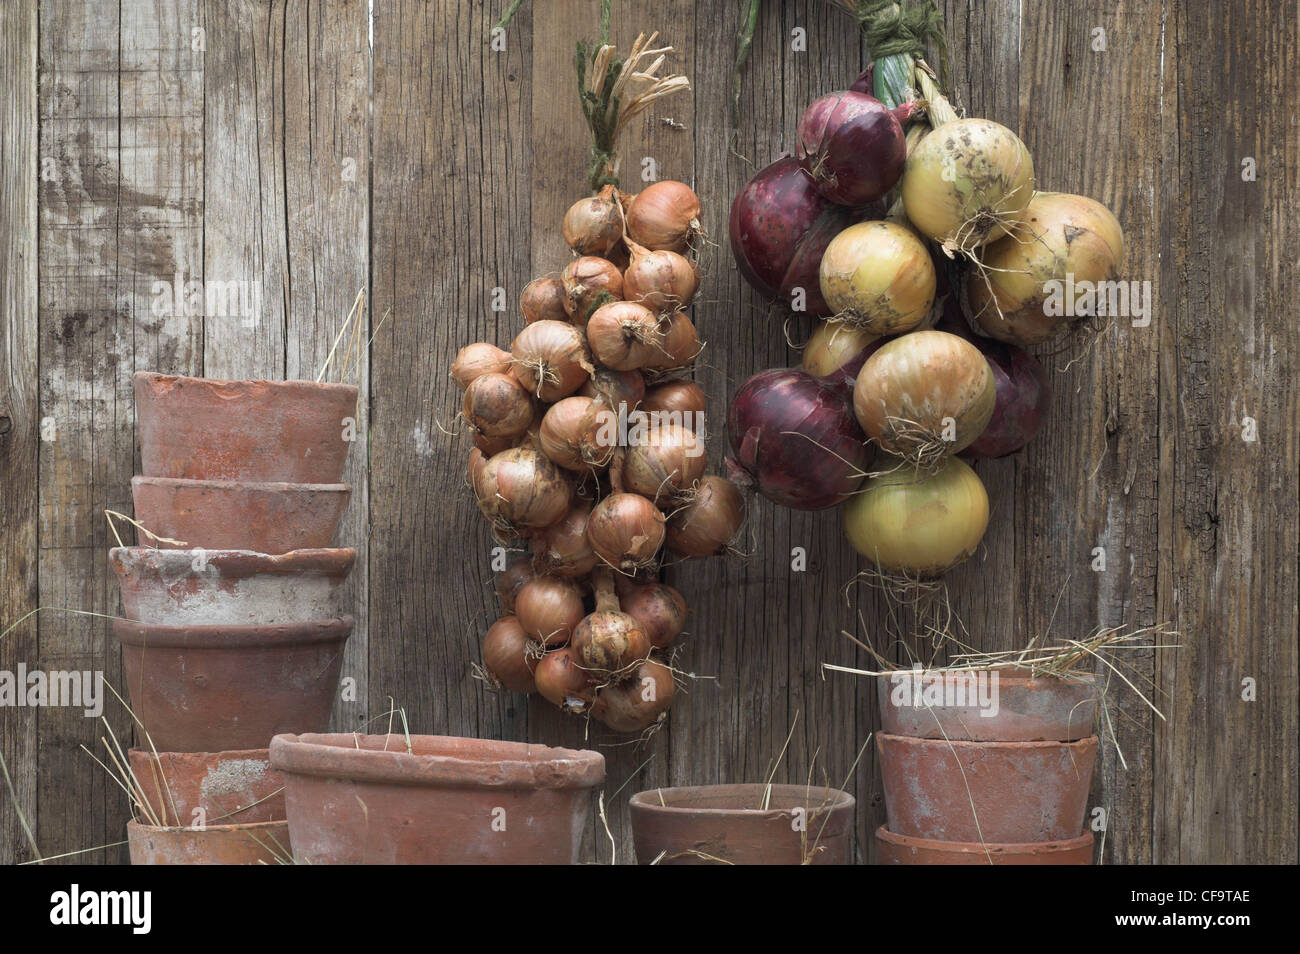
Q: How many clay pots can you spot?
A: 11